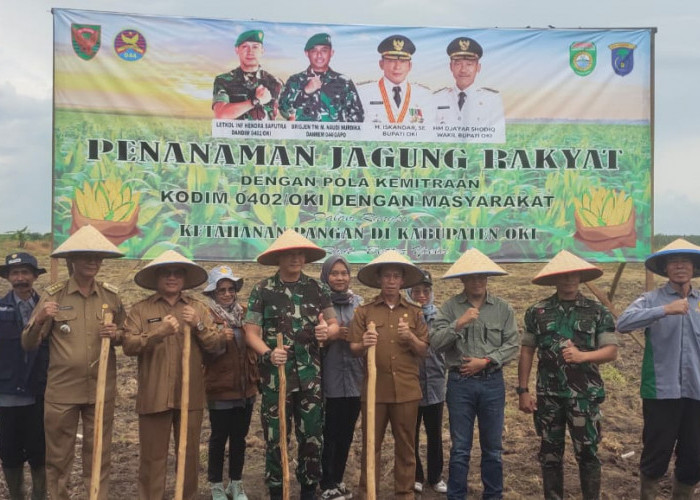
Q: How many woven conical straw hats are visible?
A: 7